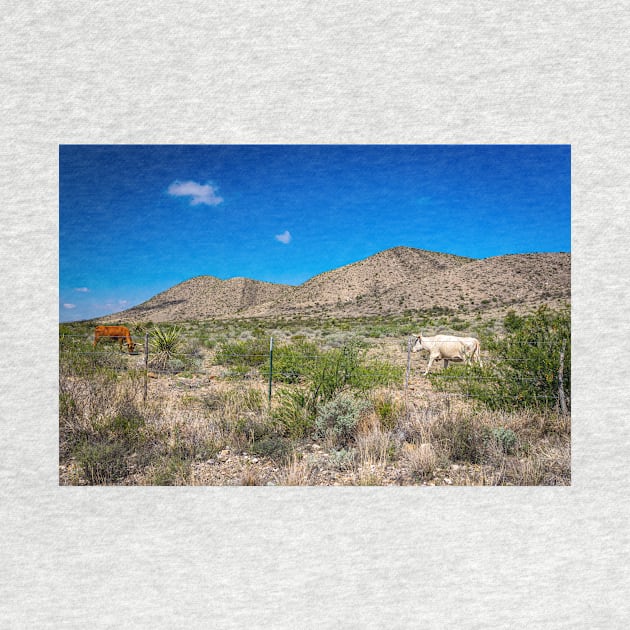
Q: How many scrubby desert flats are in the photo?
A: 1